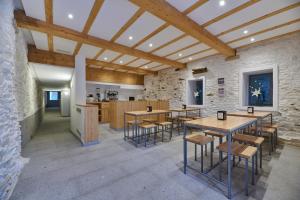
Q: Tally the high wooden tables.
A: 4